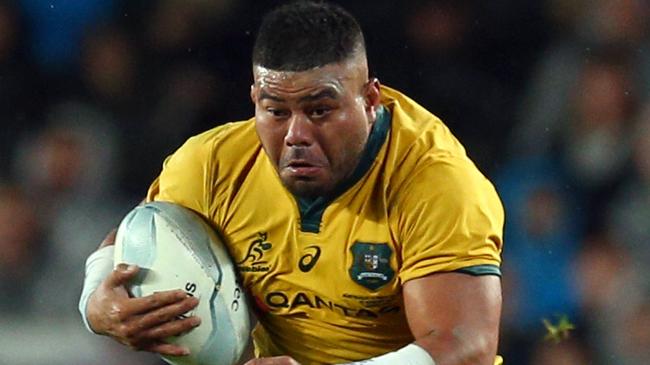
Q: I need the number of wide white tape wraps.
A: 2